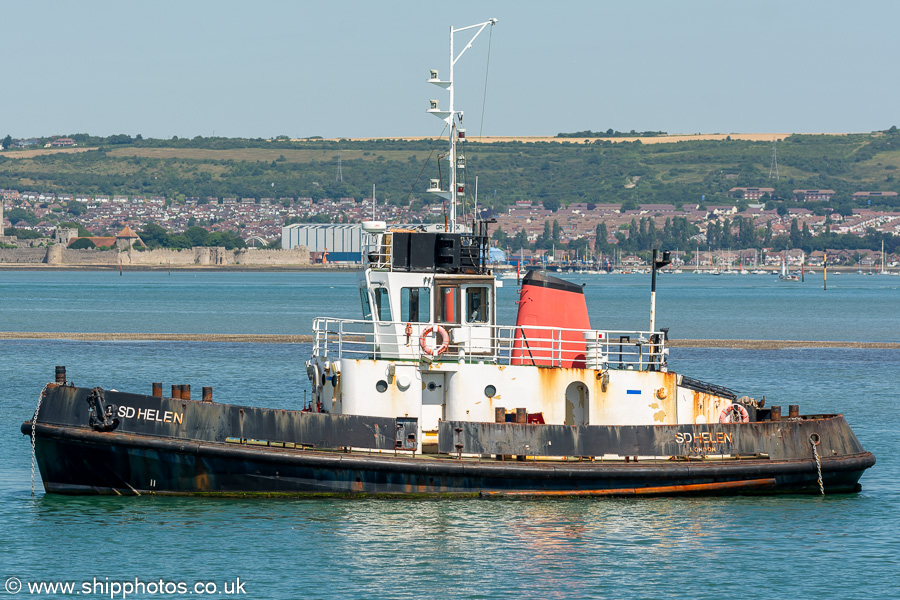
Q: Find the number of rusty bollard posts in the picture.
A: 9